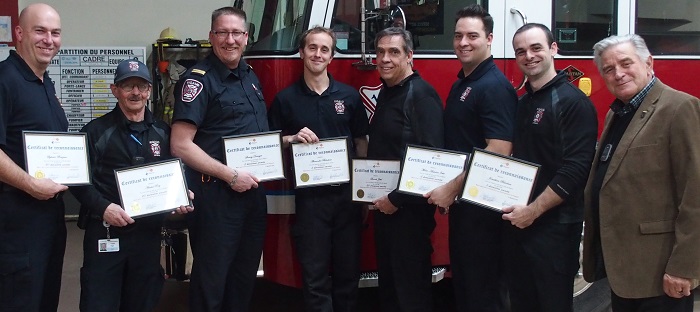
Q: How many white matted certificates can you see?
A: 7